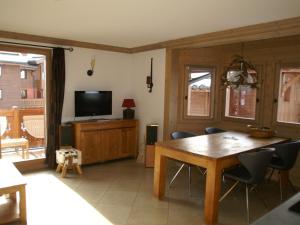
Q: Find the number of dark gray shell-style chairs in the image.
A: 4